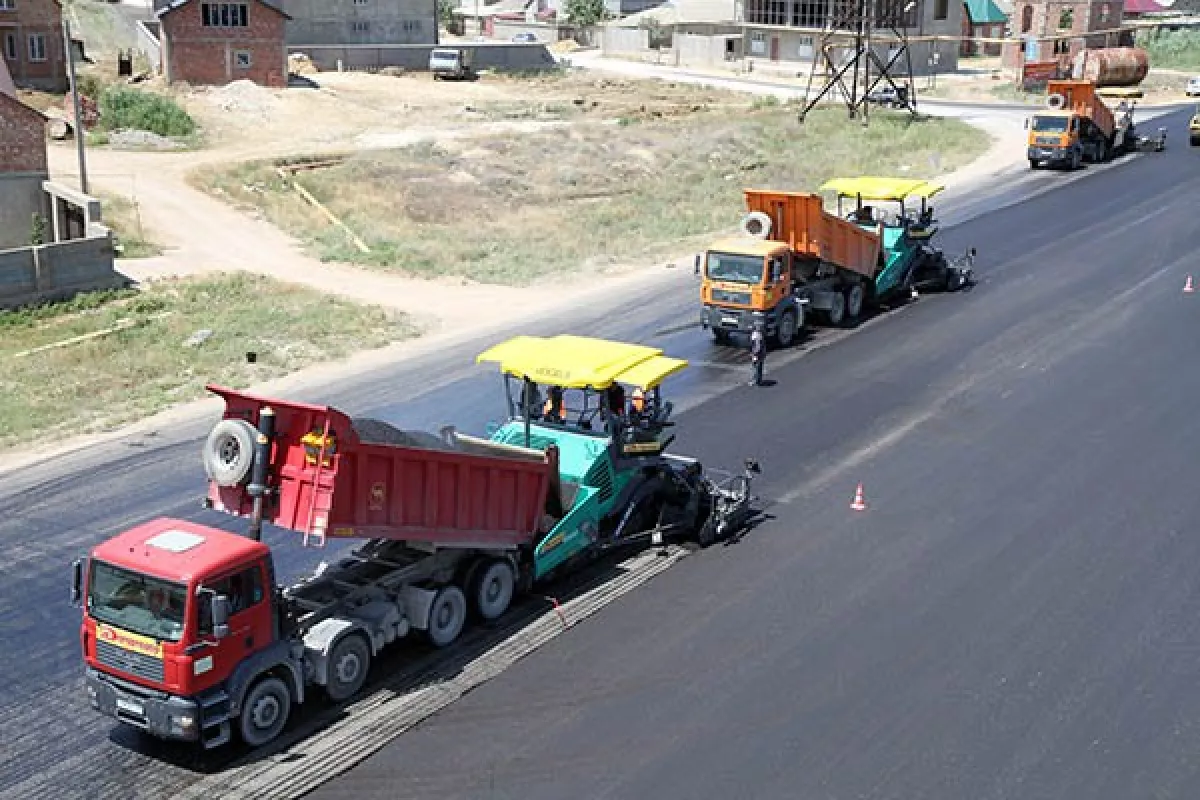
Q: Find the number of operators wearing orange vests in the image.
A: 2